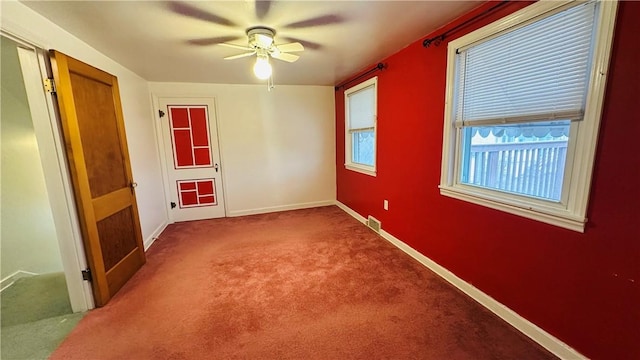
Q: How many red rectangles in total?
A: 8